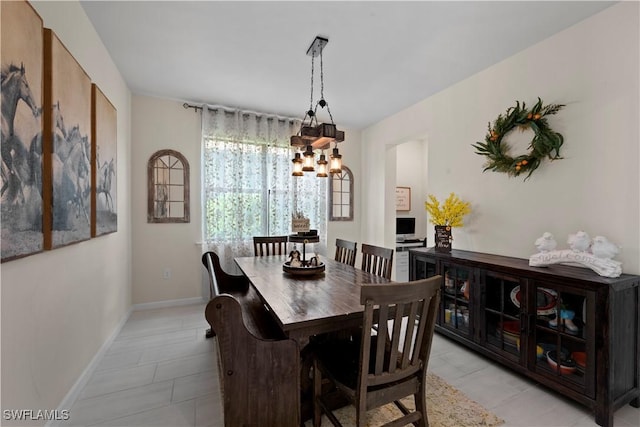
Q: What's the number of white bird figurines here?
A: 3